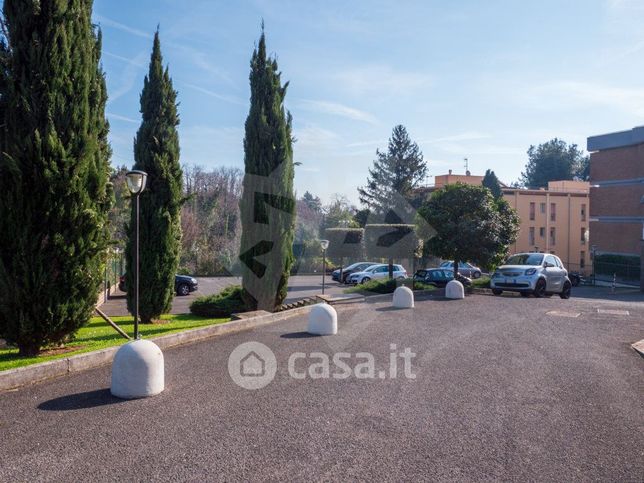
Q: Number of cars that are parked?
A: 6